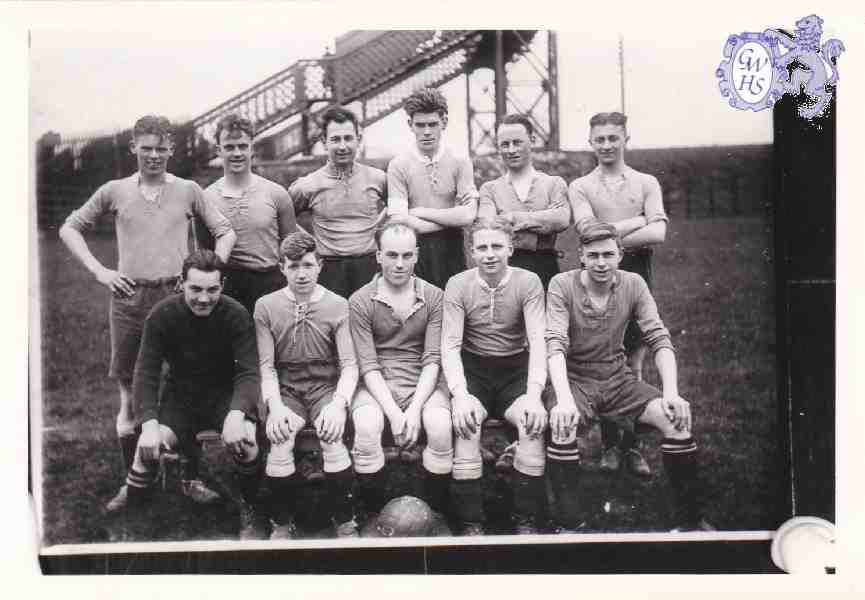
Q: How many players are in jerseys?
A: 11